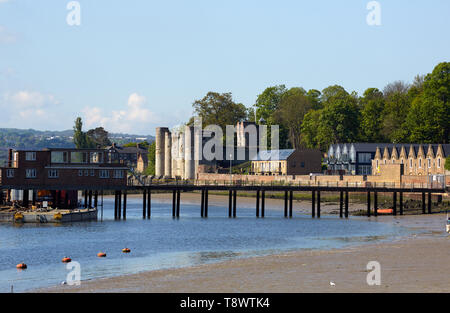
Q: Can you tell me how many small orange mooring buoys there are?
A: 4